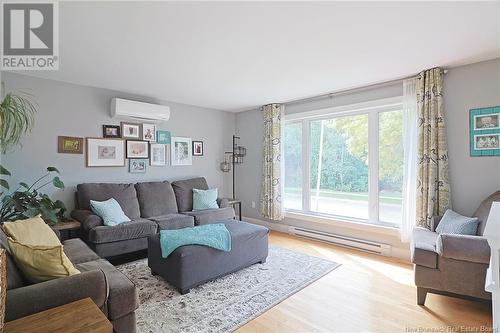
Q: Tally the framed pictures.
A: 12